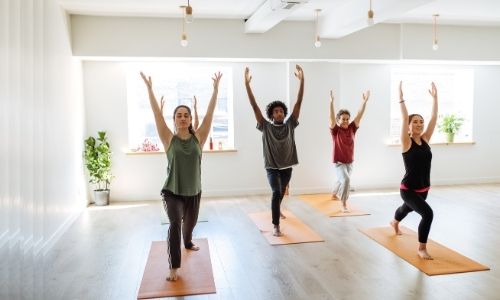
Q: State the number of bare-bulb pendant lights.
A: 5